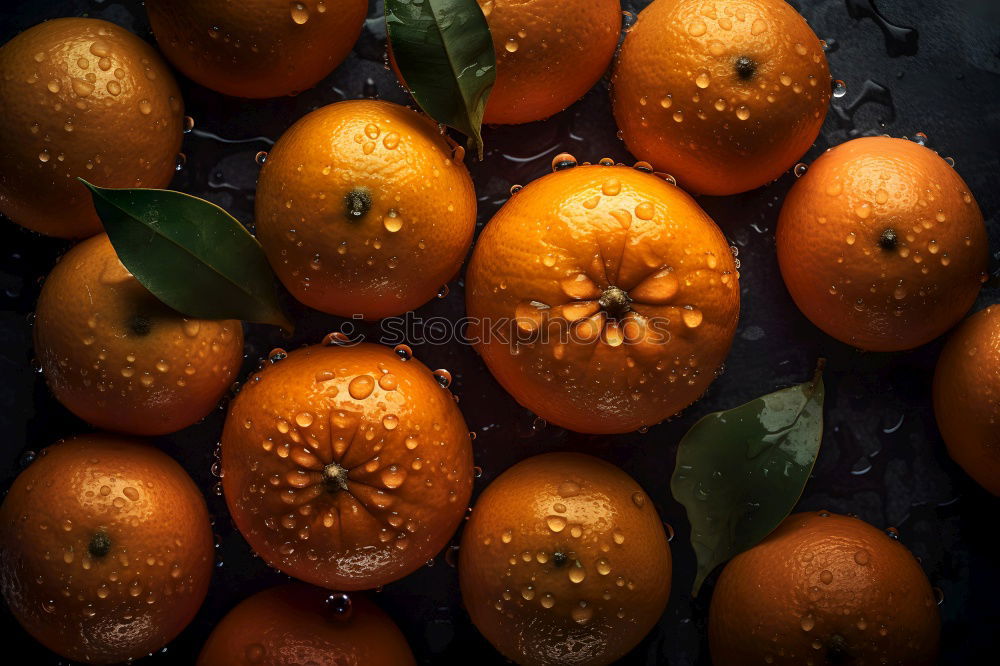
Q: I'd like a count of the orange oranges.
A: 14